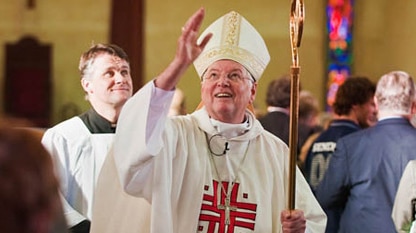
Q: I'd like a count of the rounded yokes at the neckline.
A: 1